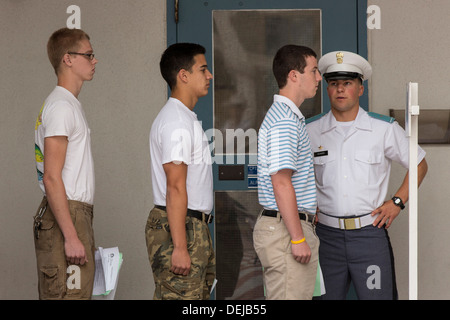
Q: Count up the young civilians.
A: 3